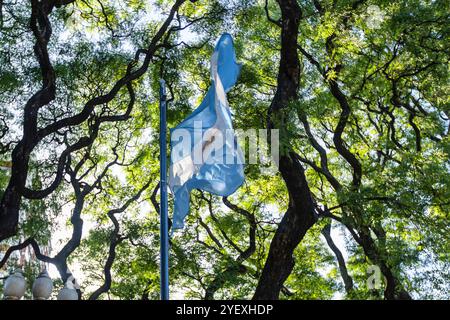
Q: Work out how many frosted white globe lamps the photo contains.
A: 3